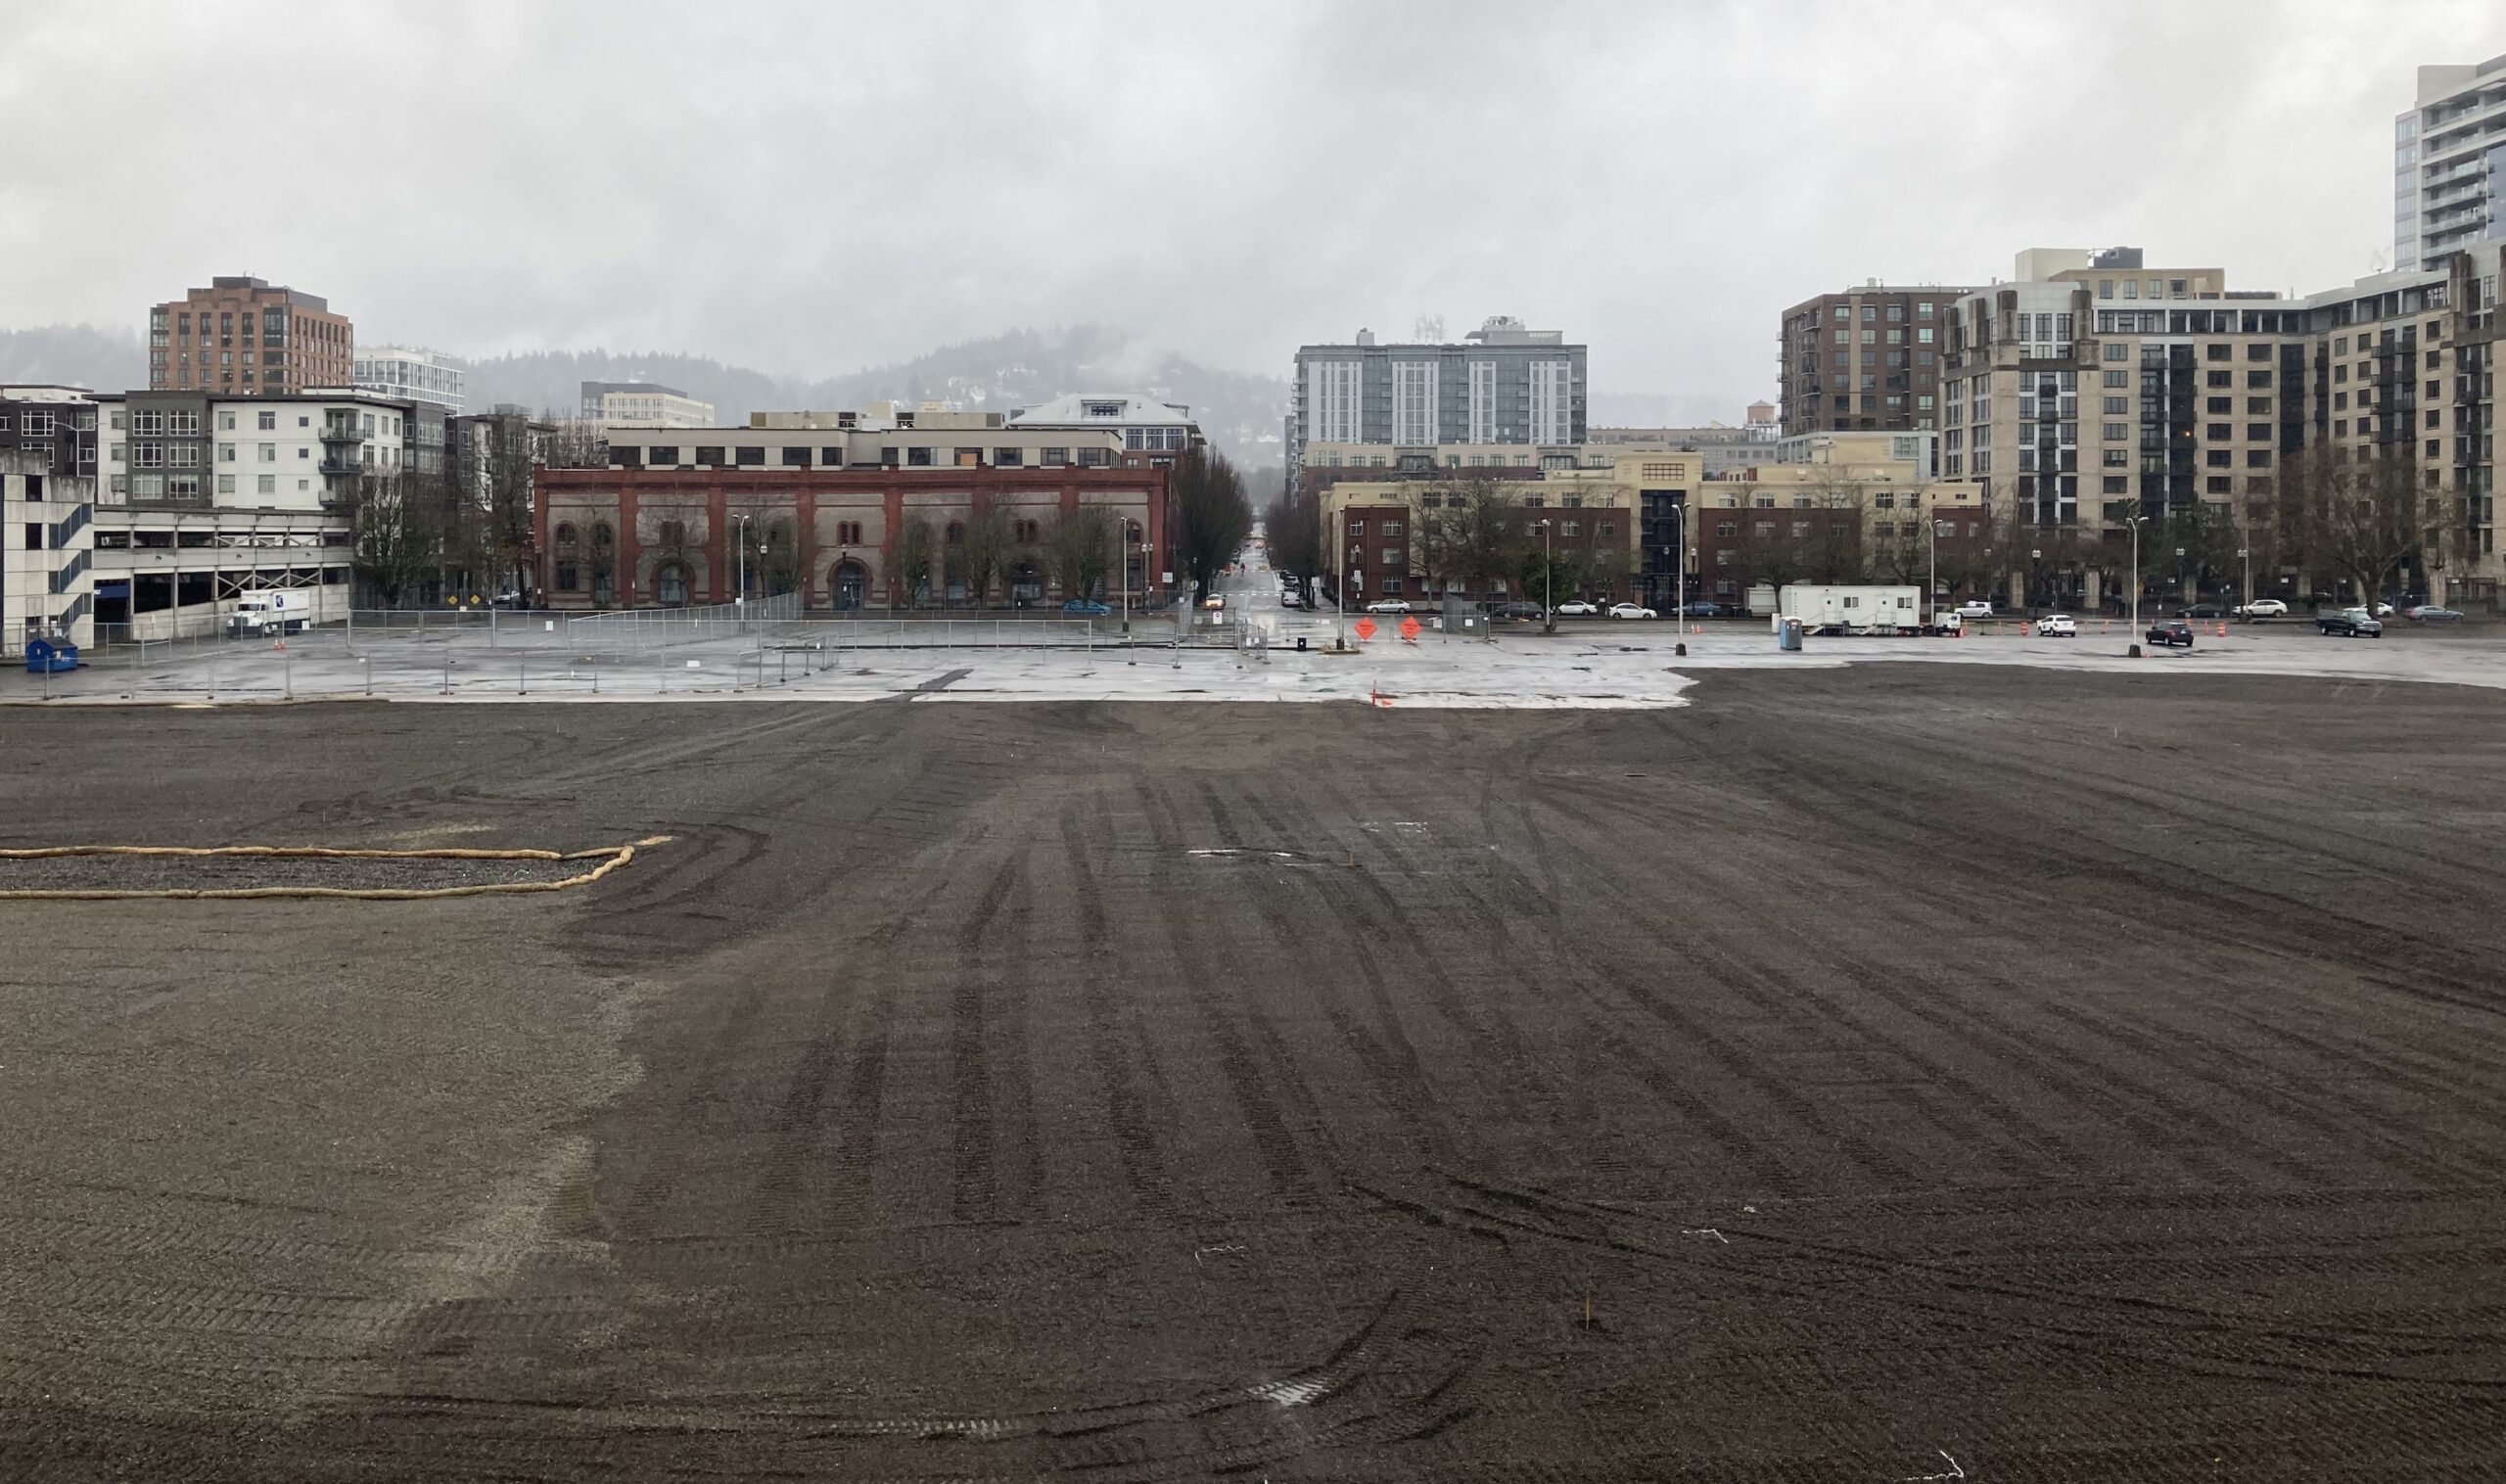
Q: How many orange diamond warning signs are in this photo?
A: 2